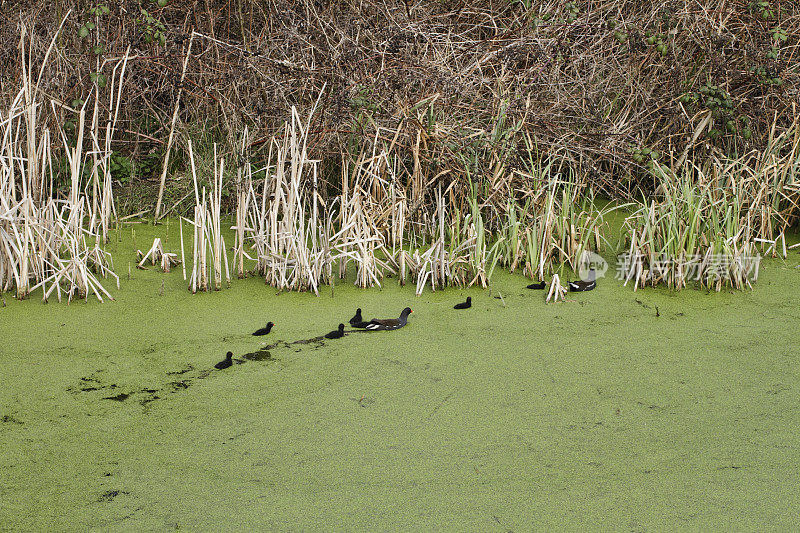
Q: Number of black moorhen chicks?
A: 6